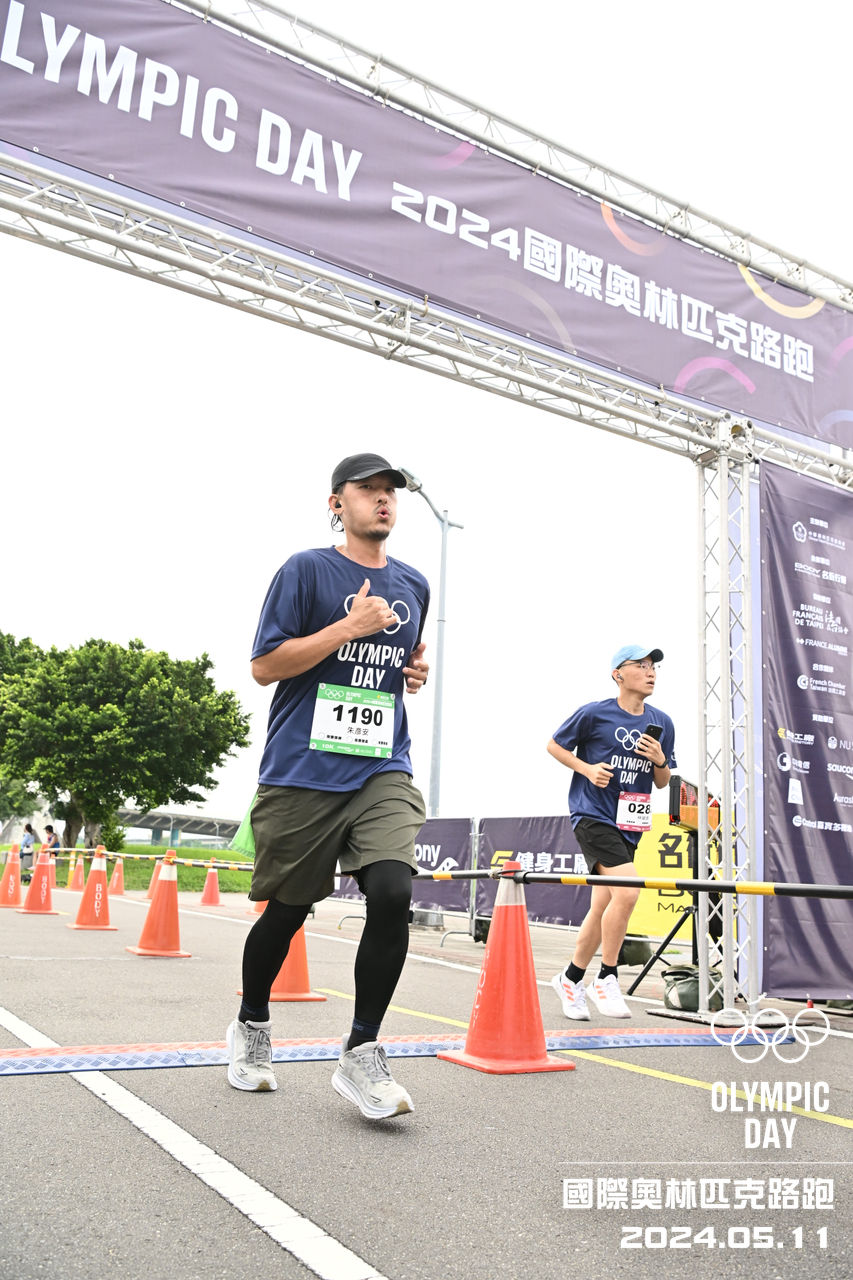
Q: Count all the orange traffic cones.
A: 12